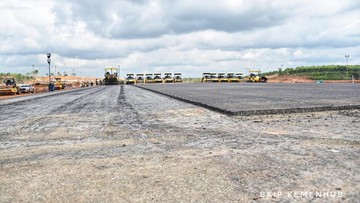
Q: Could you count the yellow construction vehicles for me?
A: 15